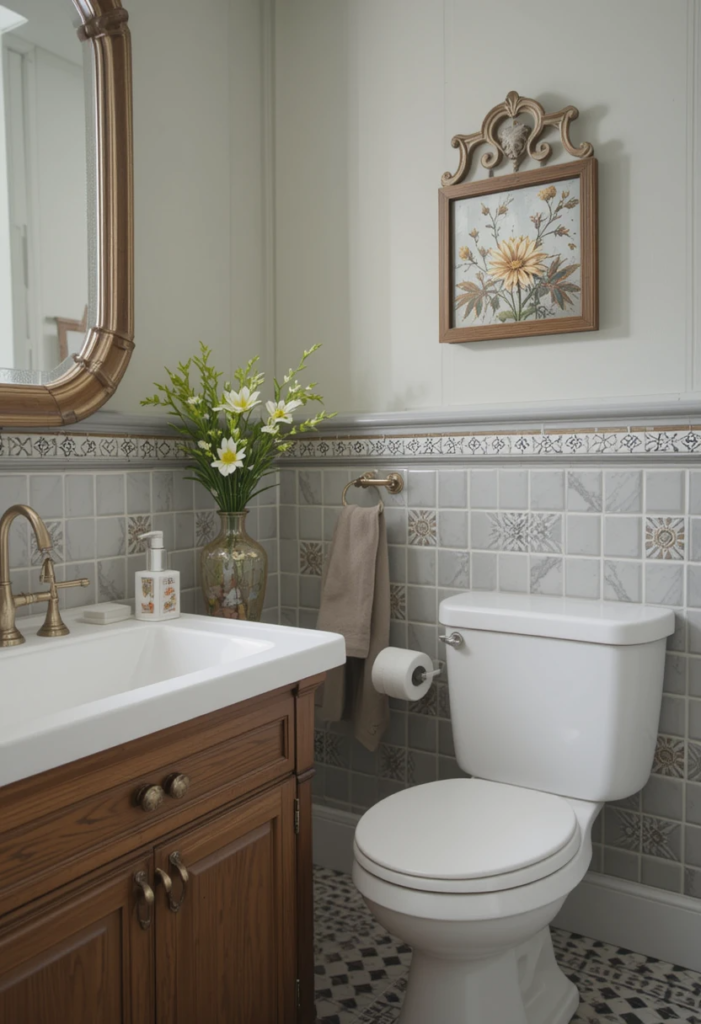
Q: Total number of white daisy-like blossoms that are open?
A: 3